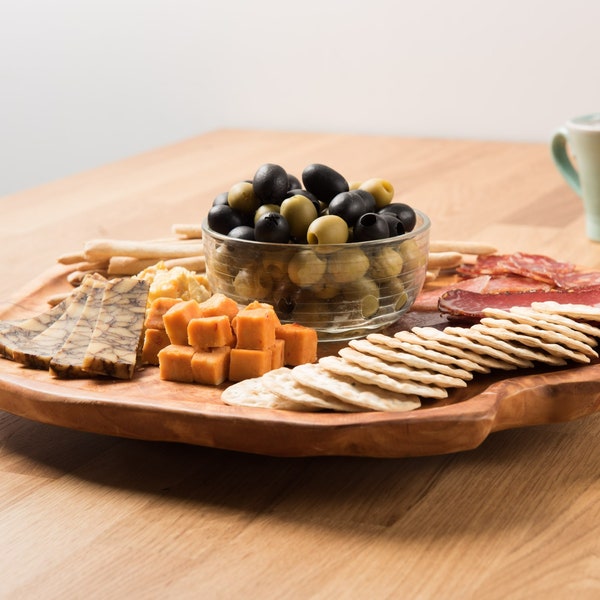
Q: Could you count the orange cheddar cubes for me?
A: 12